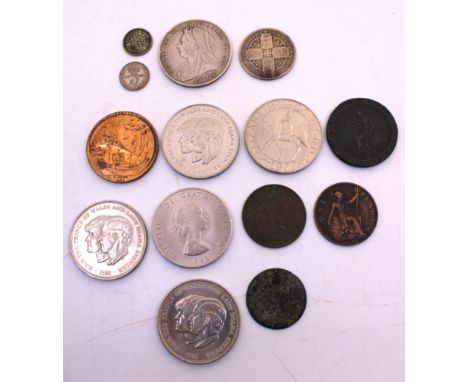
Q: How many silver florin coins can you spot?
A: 1